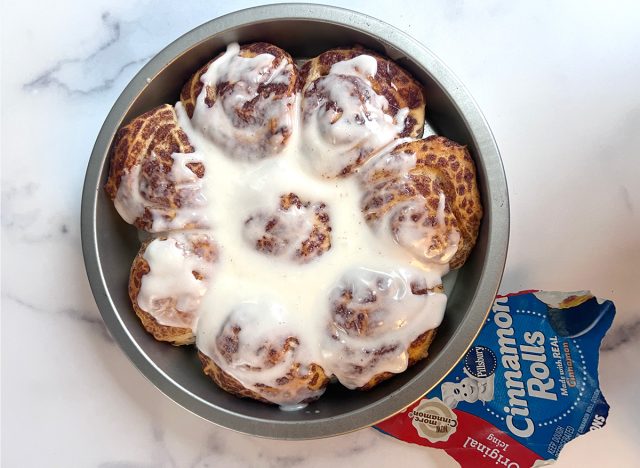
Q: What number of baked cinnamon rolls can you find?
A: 8